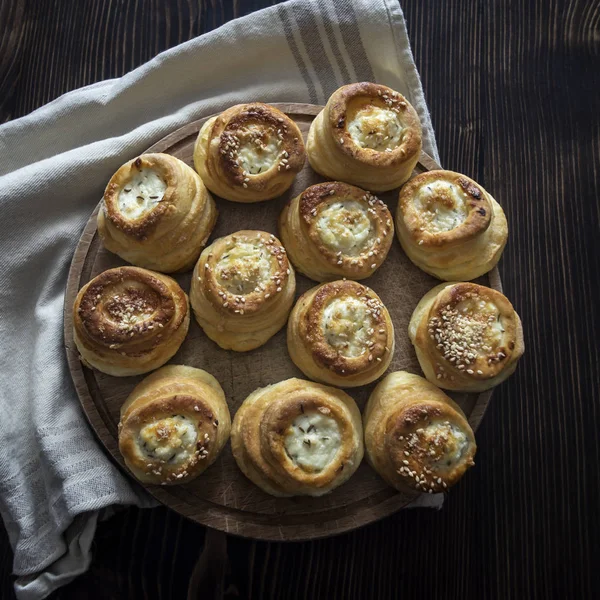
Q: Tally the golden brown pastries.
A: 12